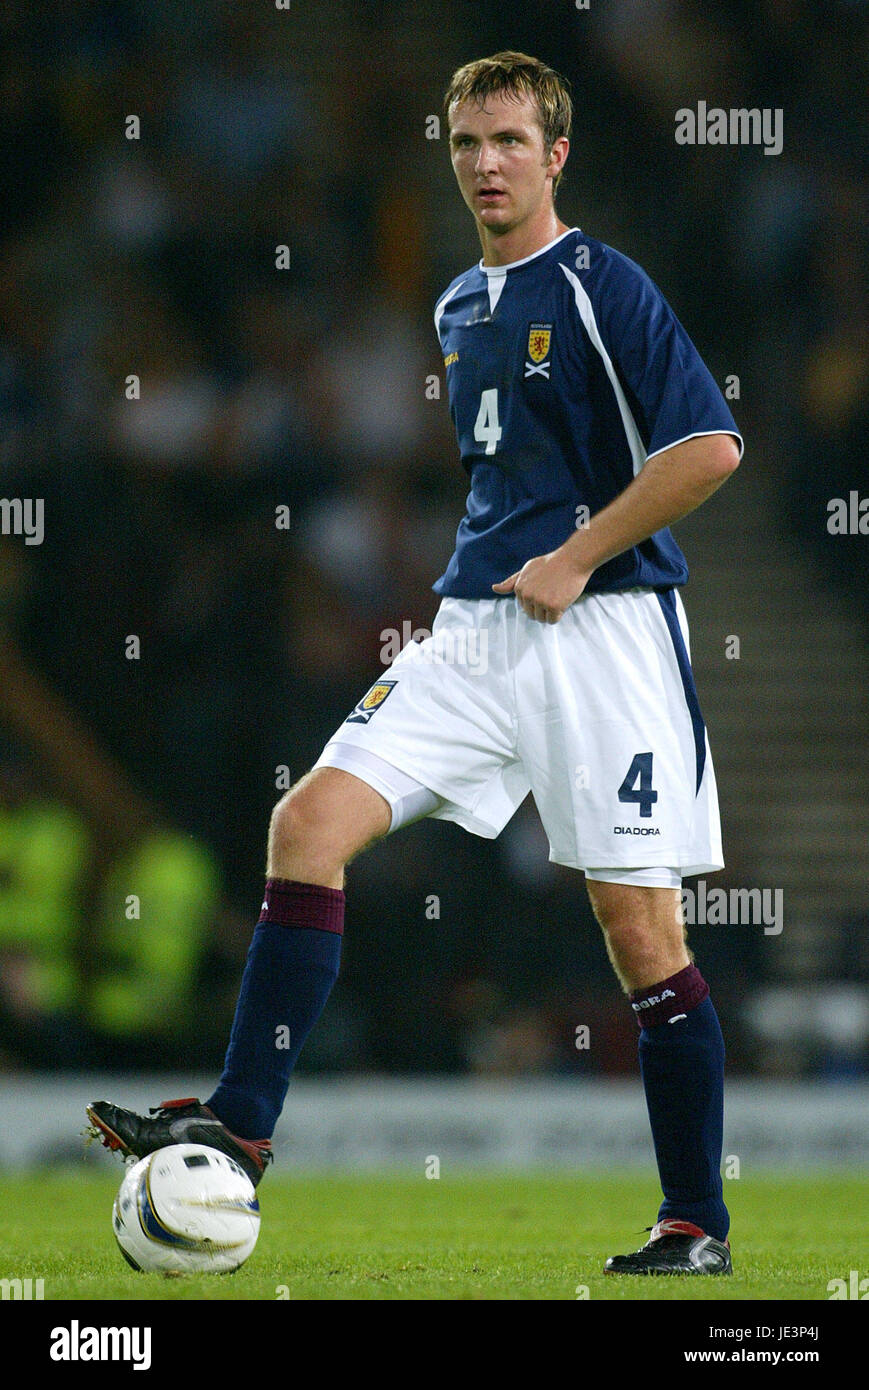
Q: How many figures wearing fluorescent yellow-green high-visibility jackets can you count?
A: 2